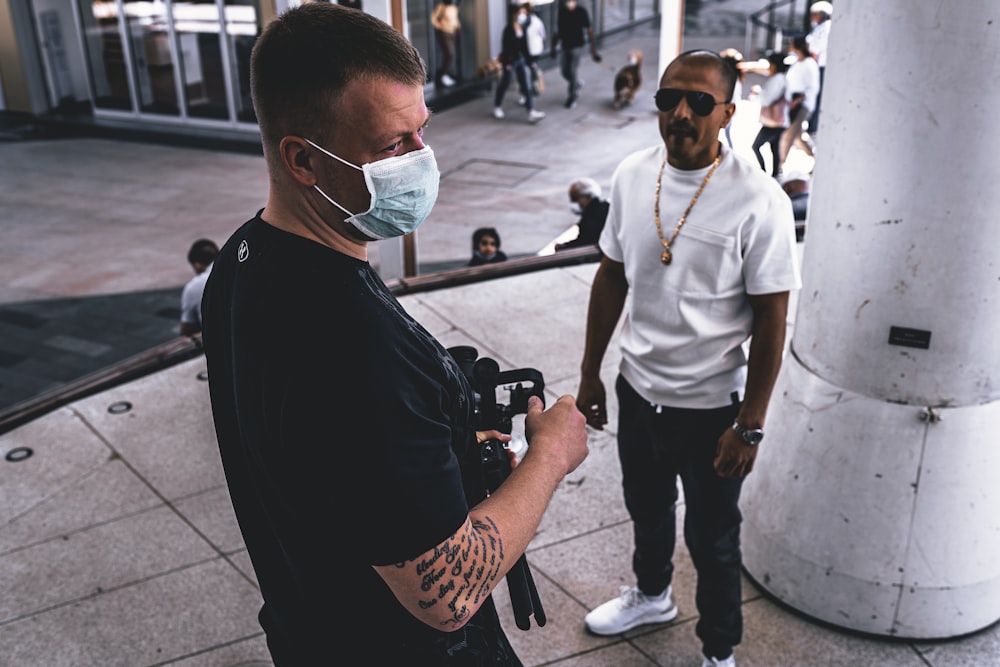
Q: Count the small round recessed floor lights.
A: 3